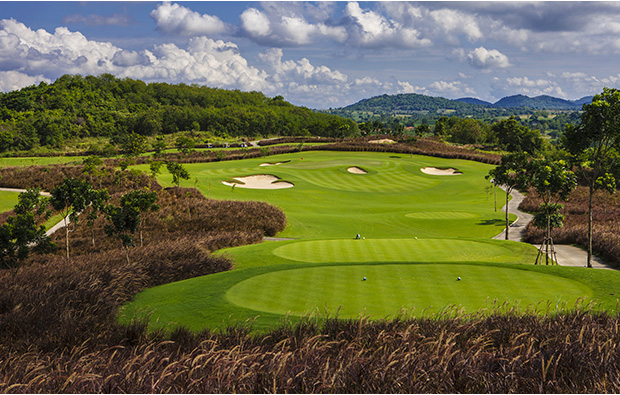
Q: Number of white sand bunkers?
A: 5